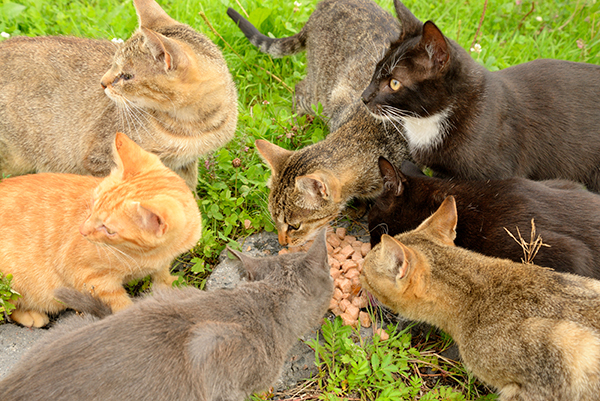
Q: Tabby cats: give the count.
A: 4